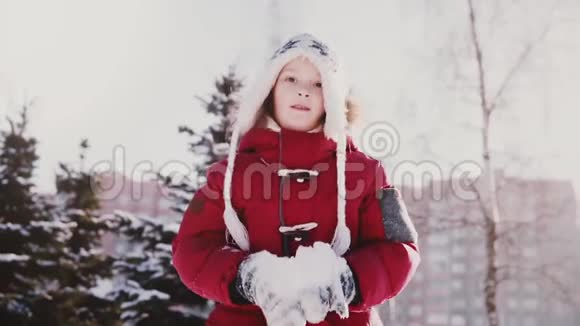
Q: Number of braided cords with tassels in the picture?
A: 2